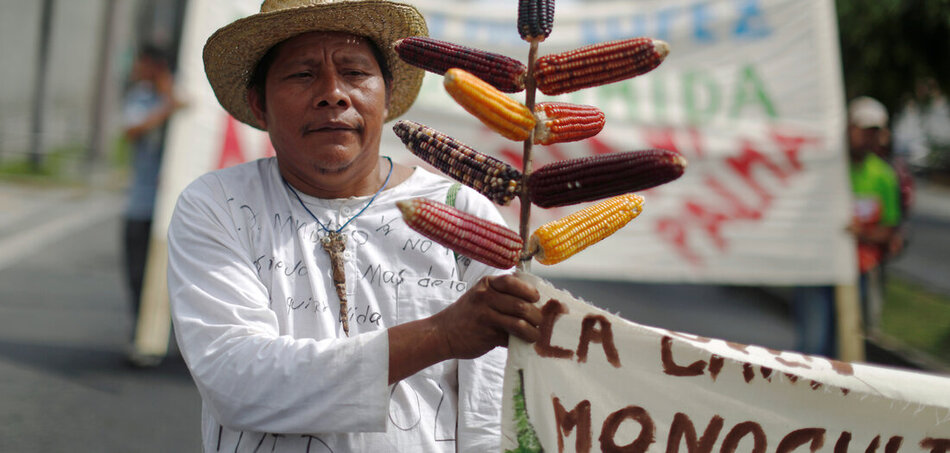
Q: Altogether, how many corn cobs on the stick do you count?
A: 9